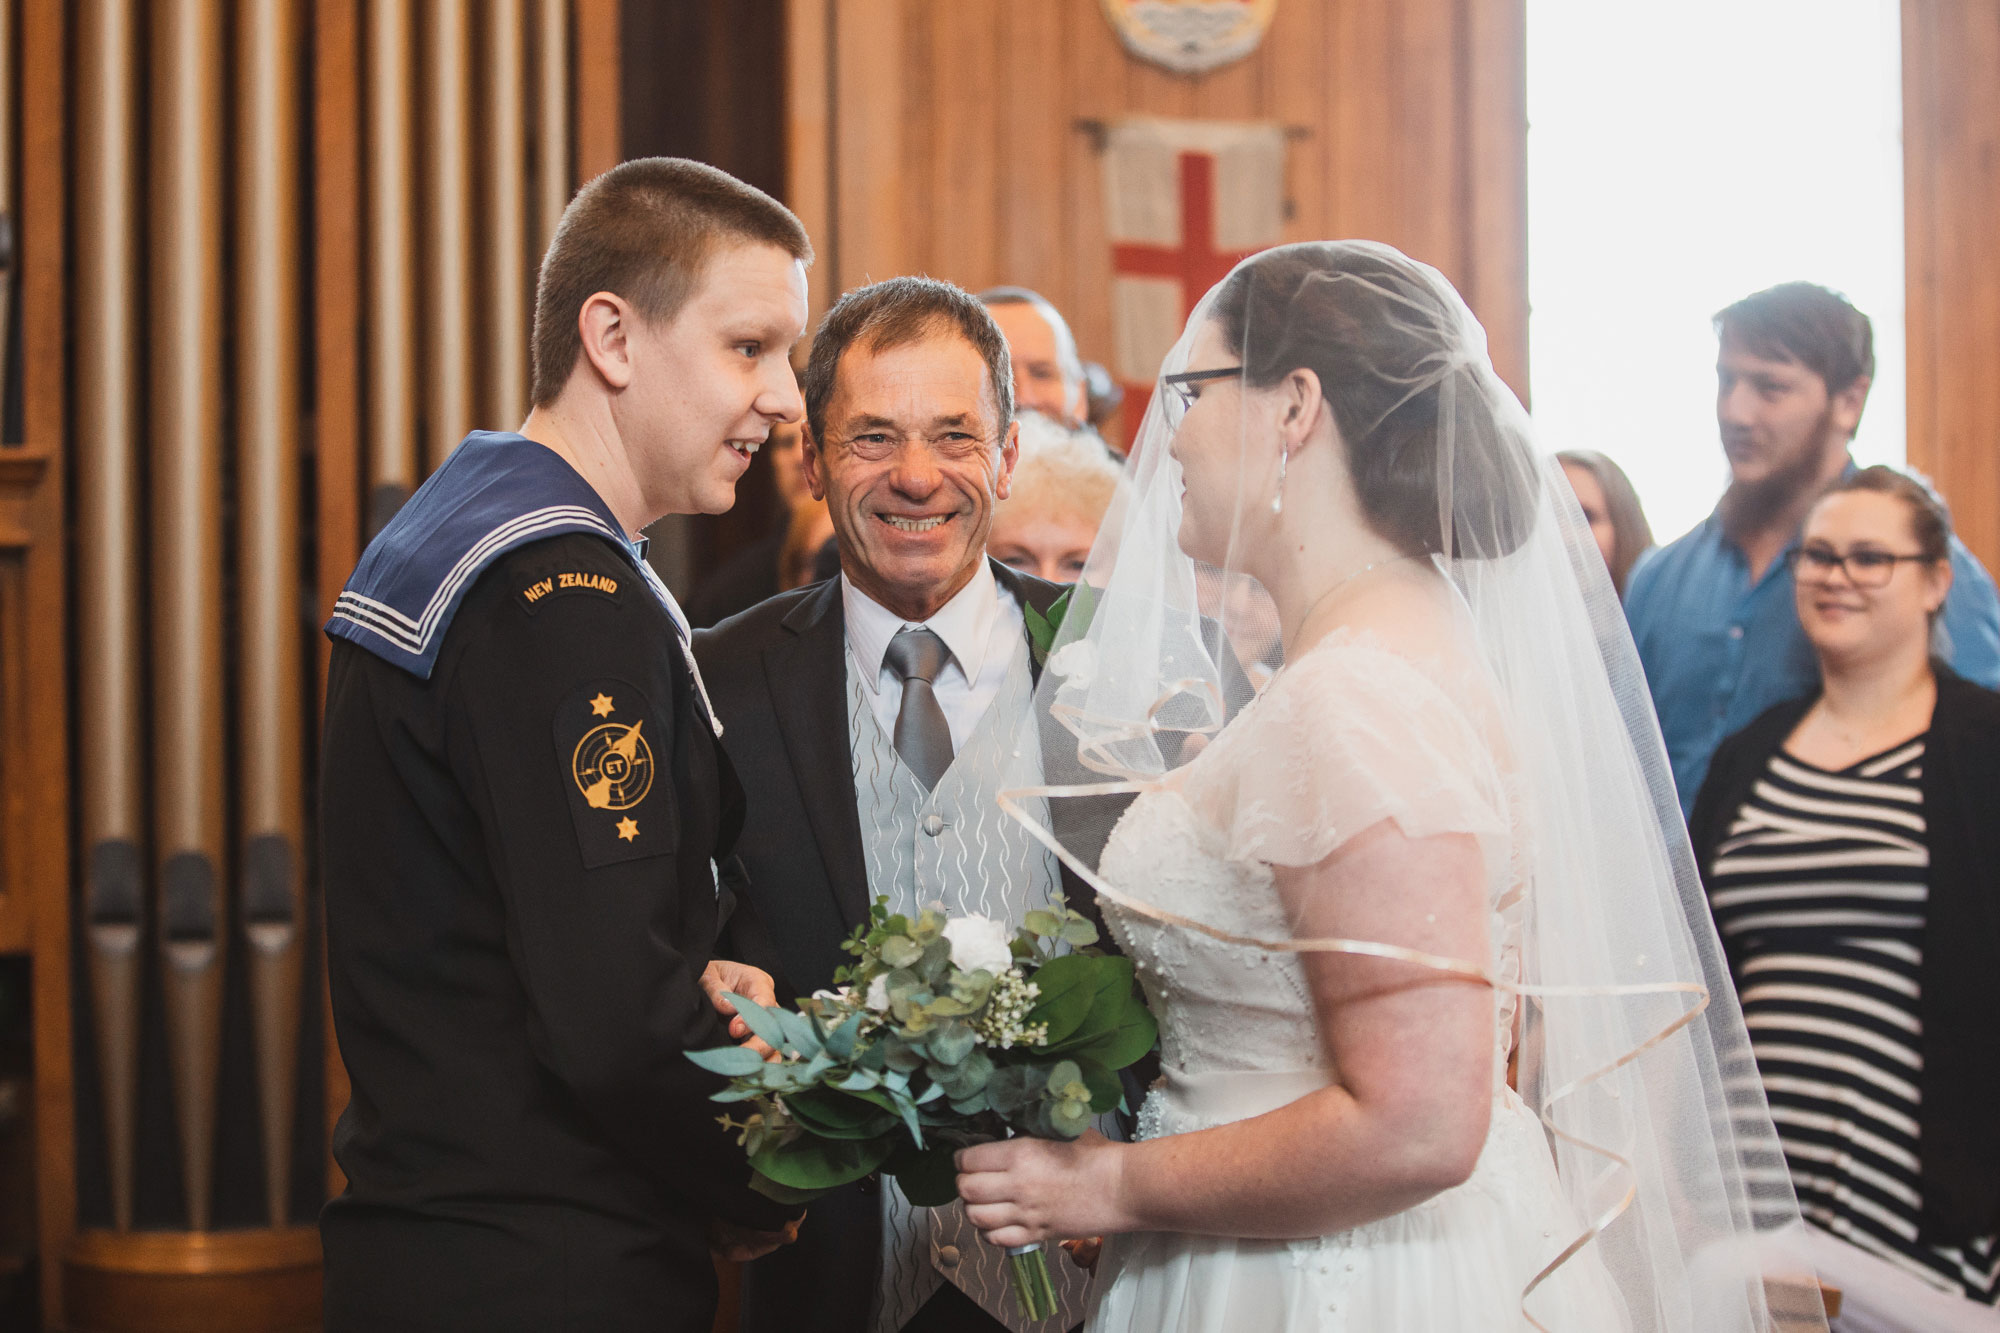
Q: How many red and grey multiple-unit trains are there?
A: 0